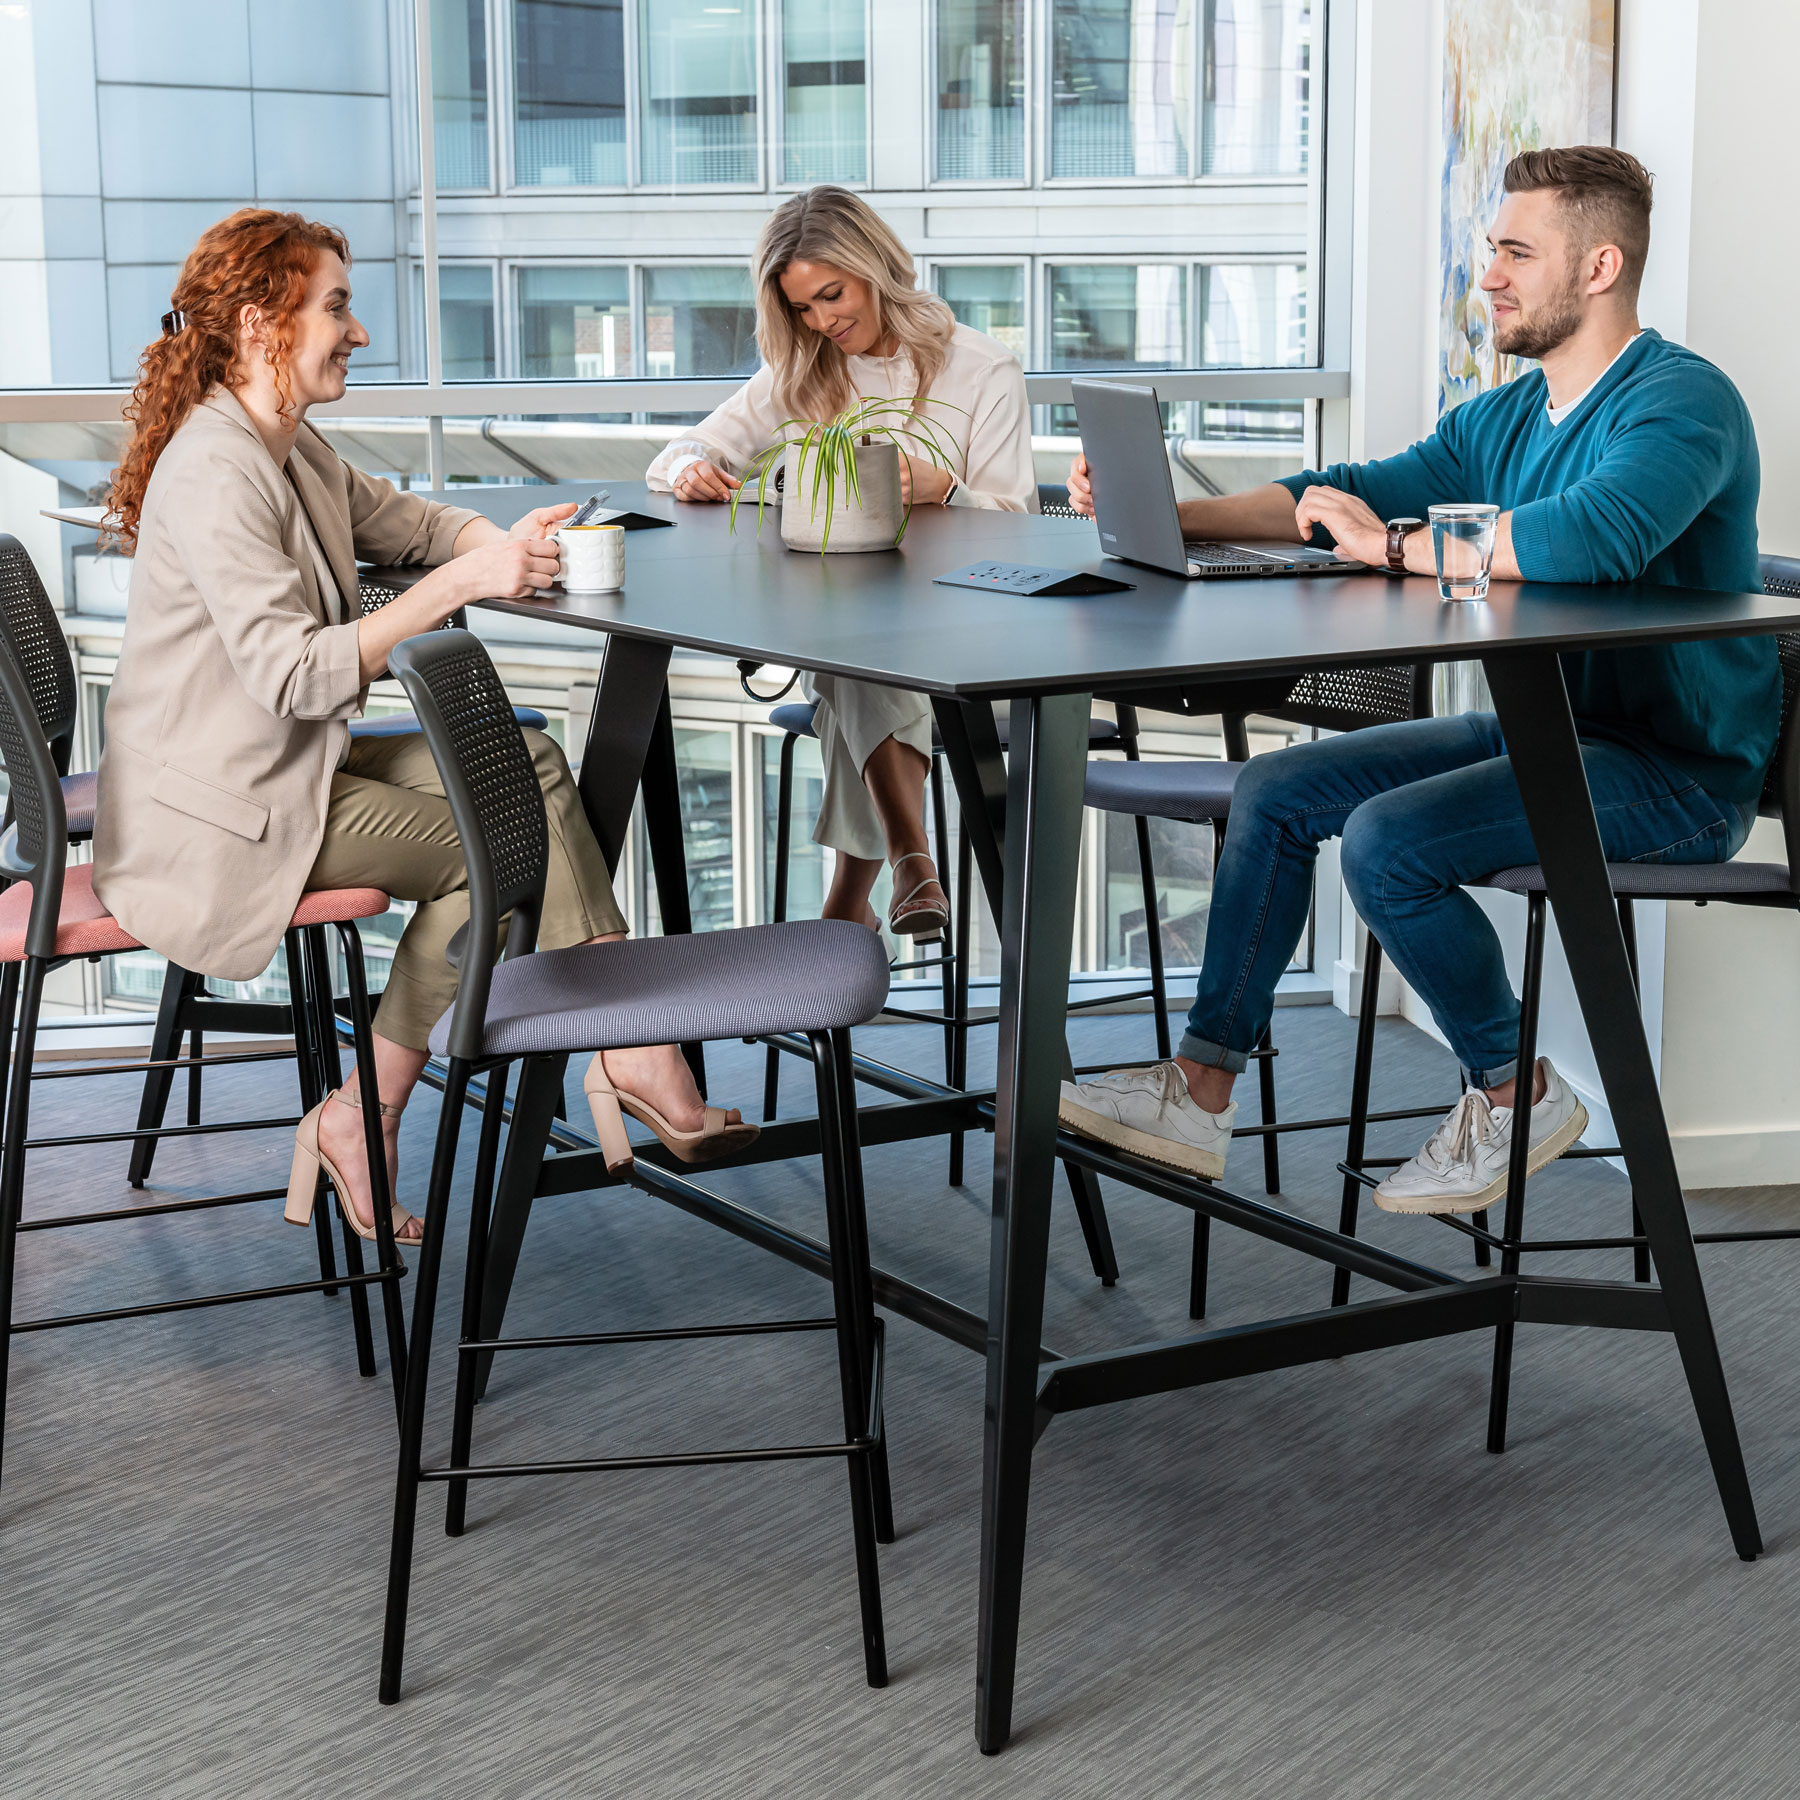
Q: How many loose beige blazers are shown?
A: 1